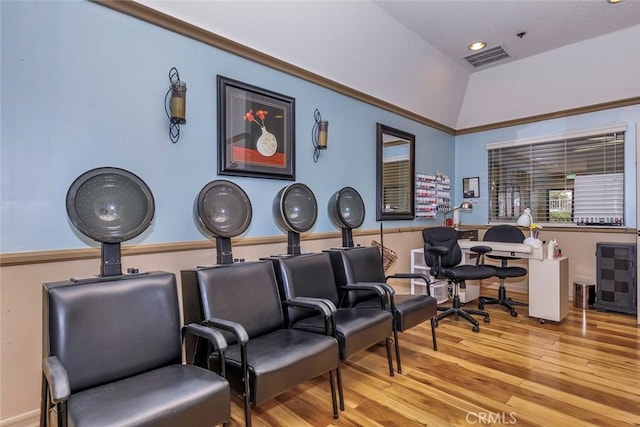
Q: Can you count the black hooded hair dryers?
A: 4